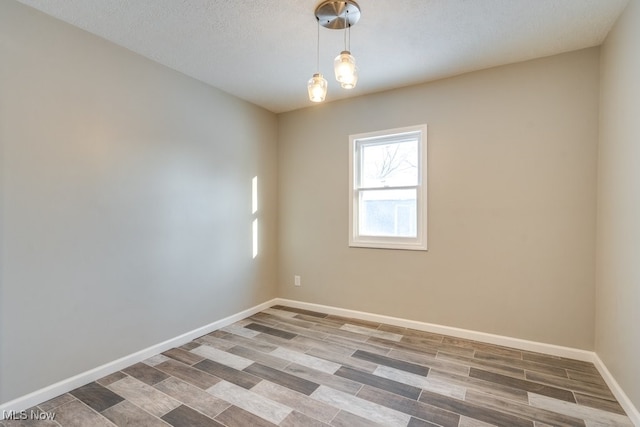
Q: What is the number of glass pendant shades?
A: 3